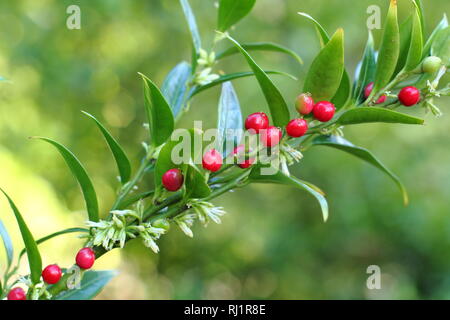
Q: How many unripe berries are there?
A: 2